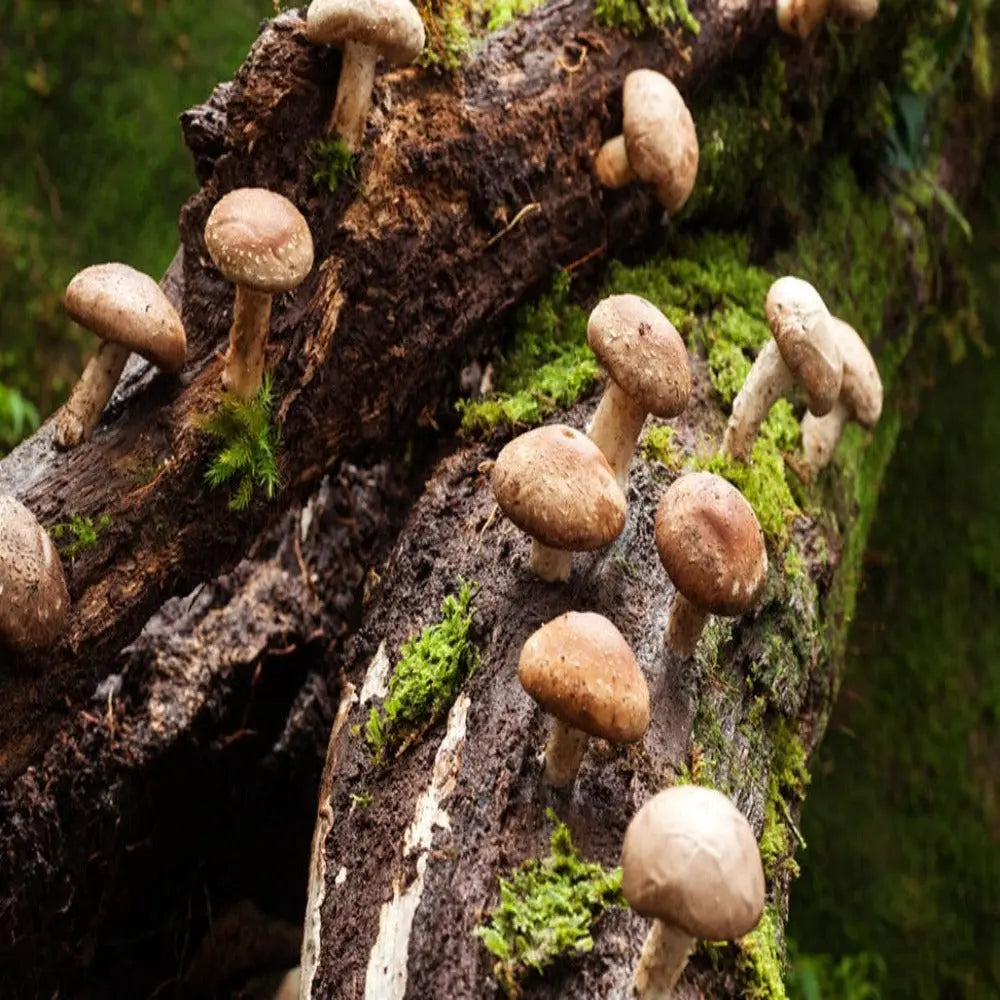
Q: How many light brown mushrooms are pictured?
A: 14